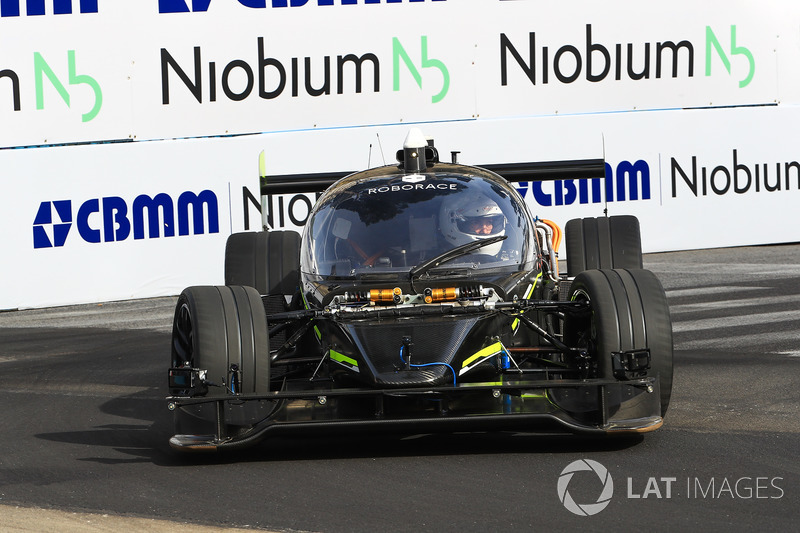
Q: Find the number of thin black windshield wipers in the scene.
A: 1